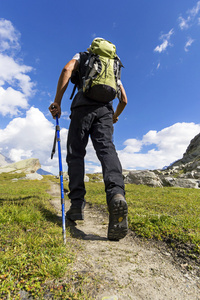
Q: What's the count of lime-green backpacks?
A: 1